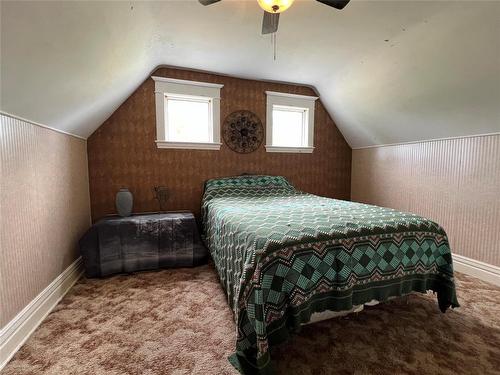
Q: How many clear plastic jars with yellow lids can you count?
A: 0